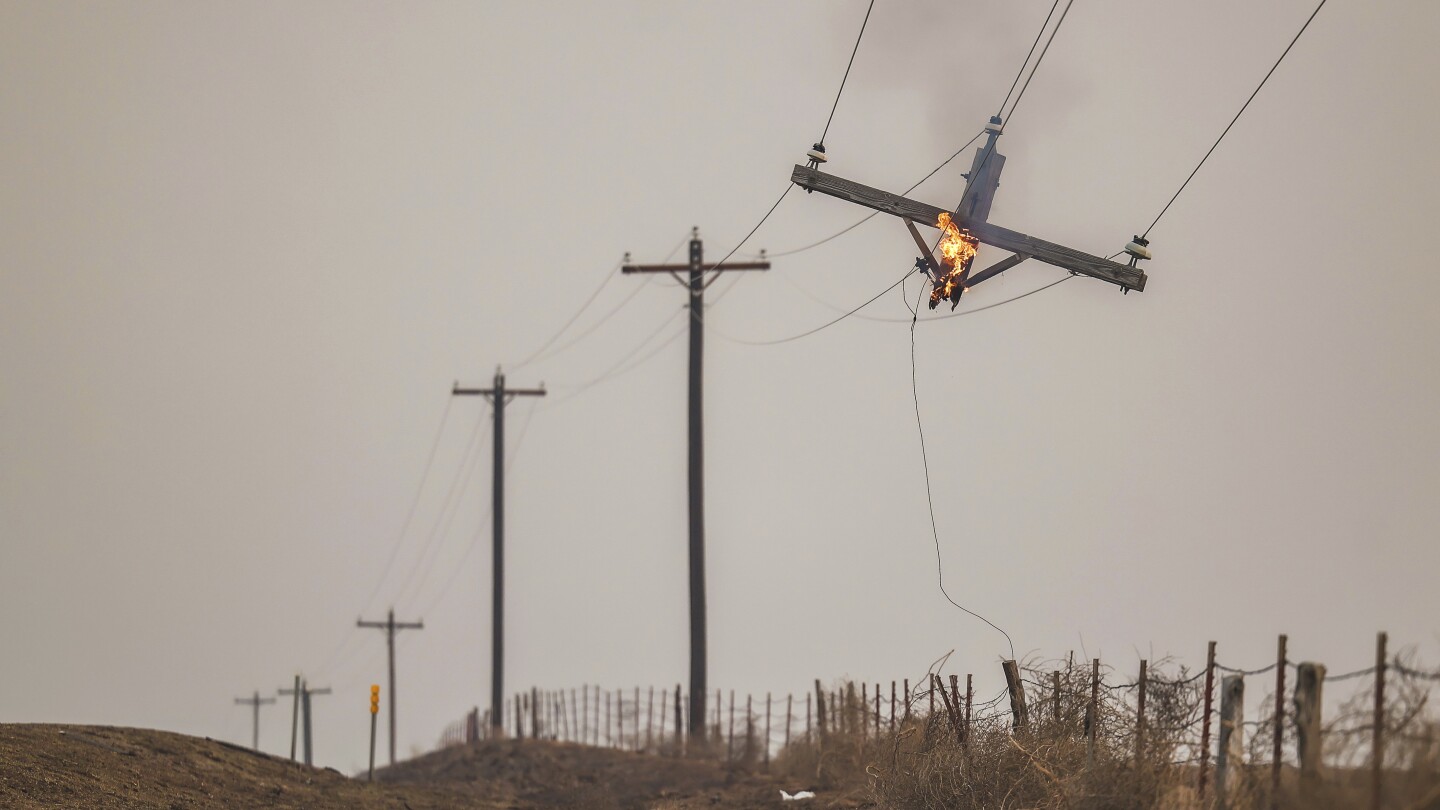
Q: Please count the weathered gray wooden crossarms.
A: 1